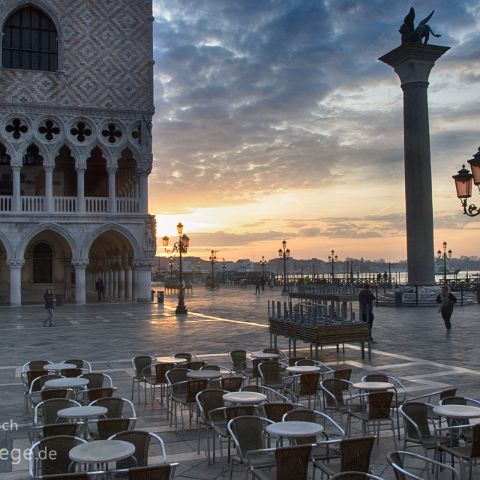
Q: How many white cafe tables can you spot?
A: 12